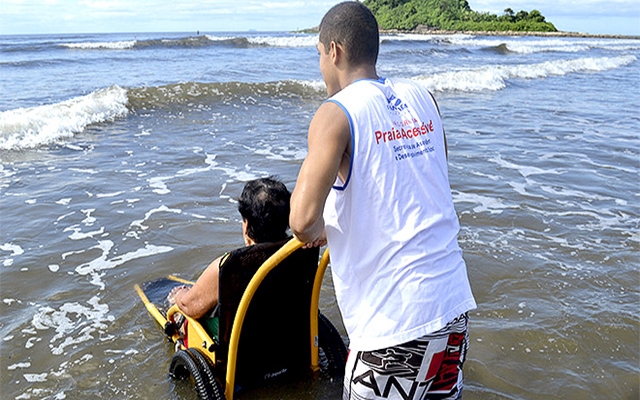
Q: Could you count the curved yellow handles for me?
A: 2